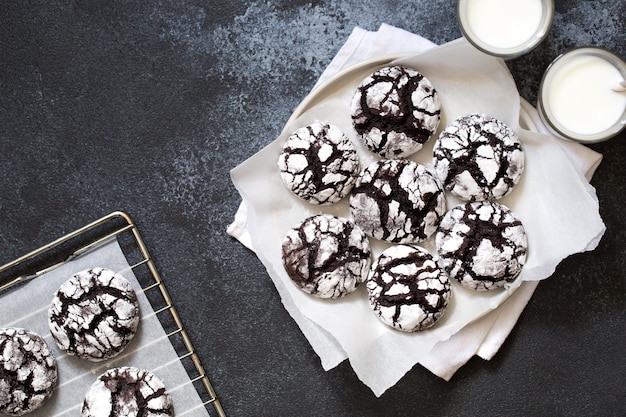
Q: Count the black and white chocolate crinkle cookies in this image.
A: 10